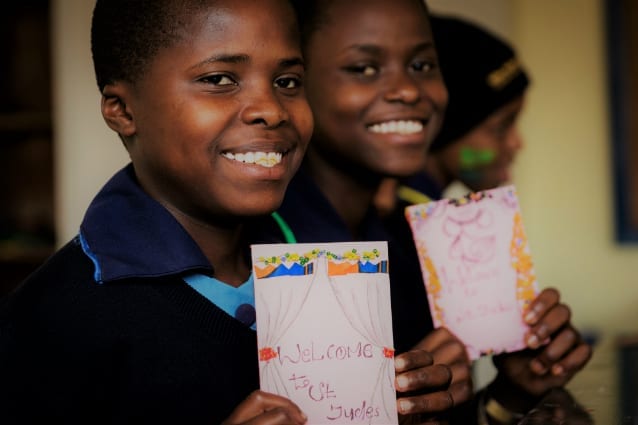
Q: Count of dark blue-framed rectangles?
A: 1